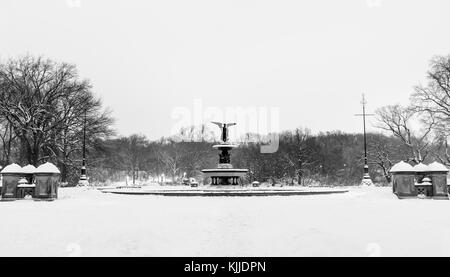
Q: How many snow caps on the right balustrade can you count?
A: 3